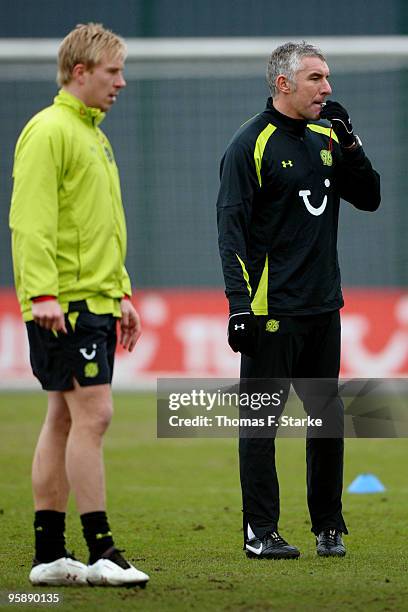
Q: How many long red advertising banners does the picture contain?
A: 1